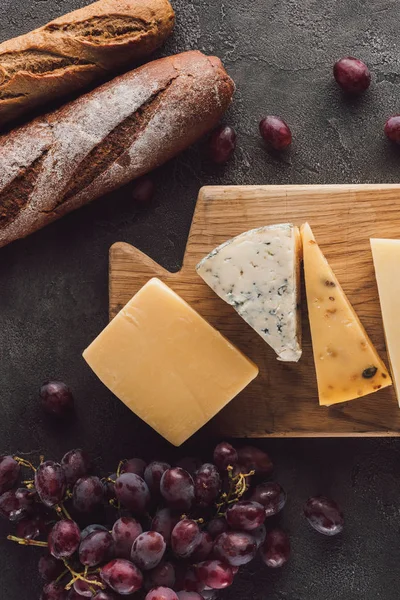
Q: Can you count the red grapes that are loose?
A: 7